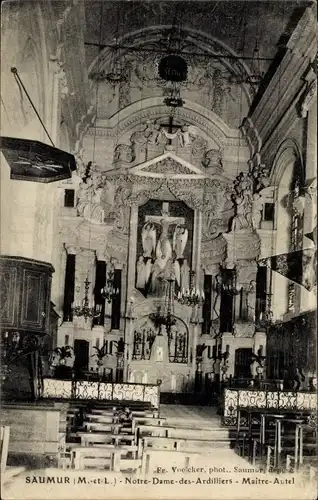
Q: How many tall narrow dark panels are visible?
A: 6